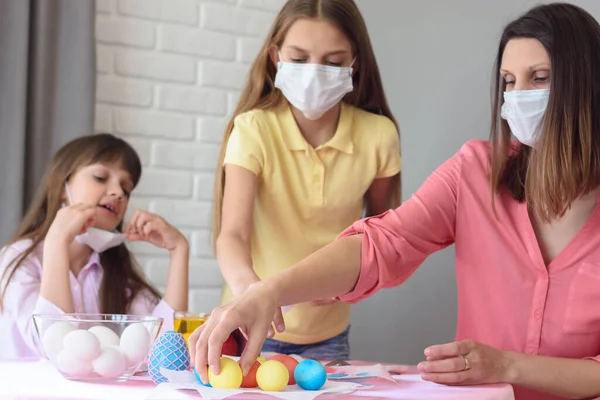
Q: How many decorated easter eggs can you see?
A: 8